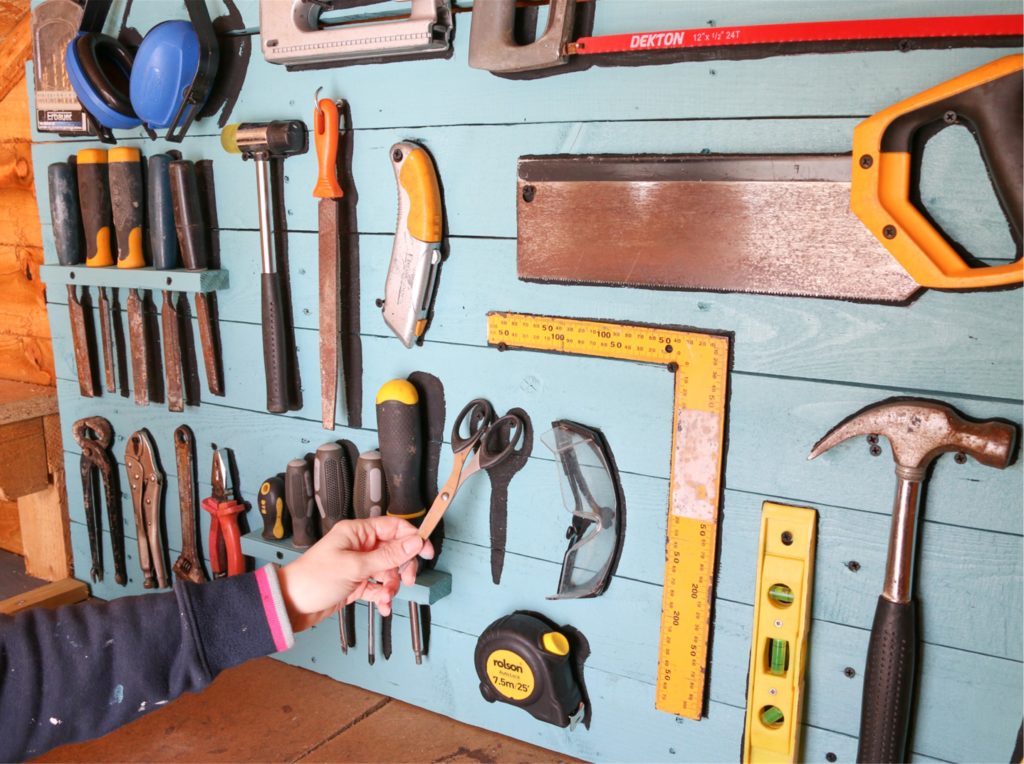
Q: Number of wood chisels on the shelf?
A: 5